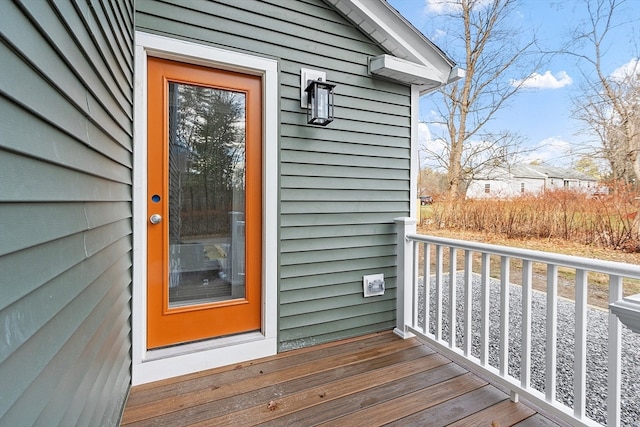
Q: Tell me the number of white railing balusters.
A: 11